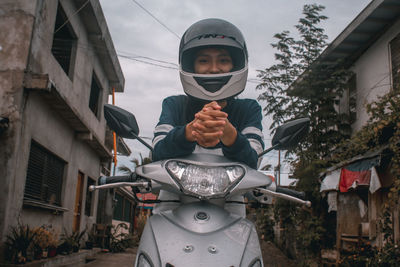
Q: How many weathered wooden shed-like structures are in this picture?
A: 1